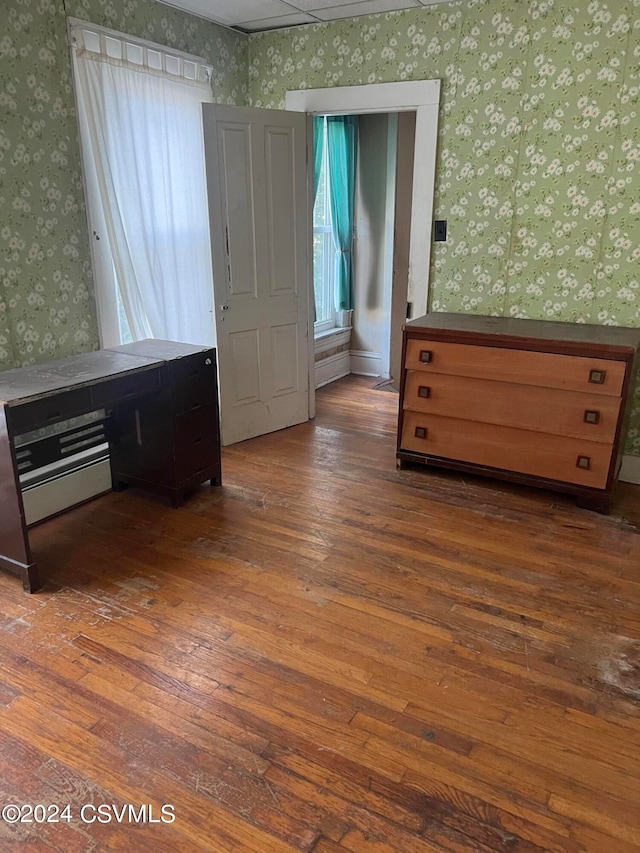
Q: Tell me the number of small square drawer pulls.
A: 6